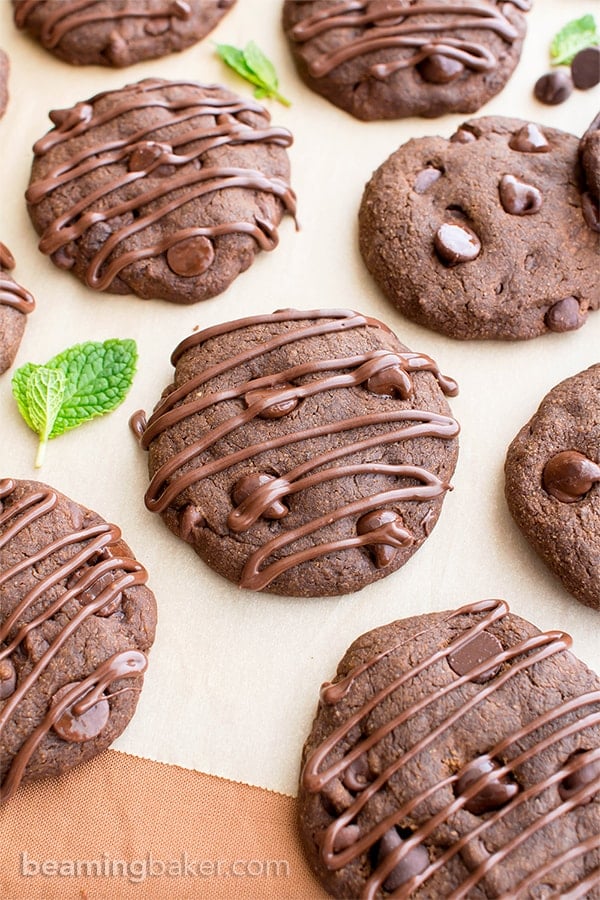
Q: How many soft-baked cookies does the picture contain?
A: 11